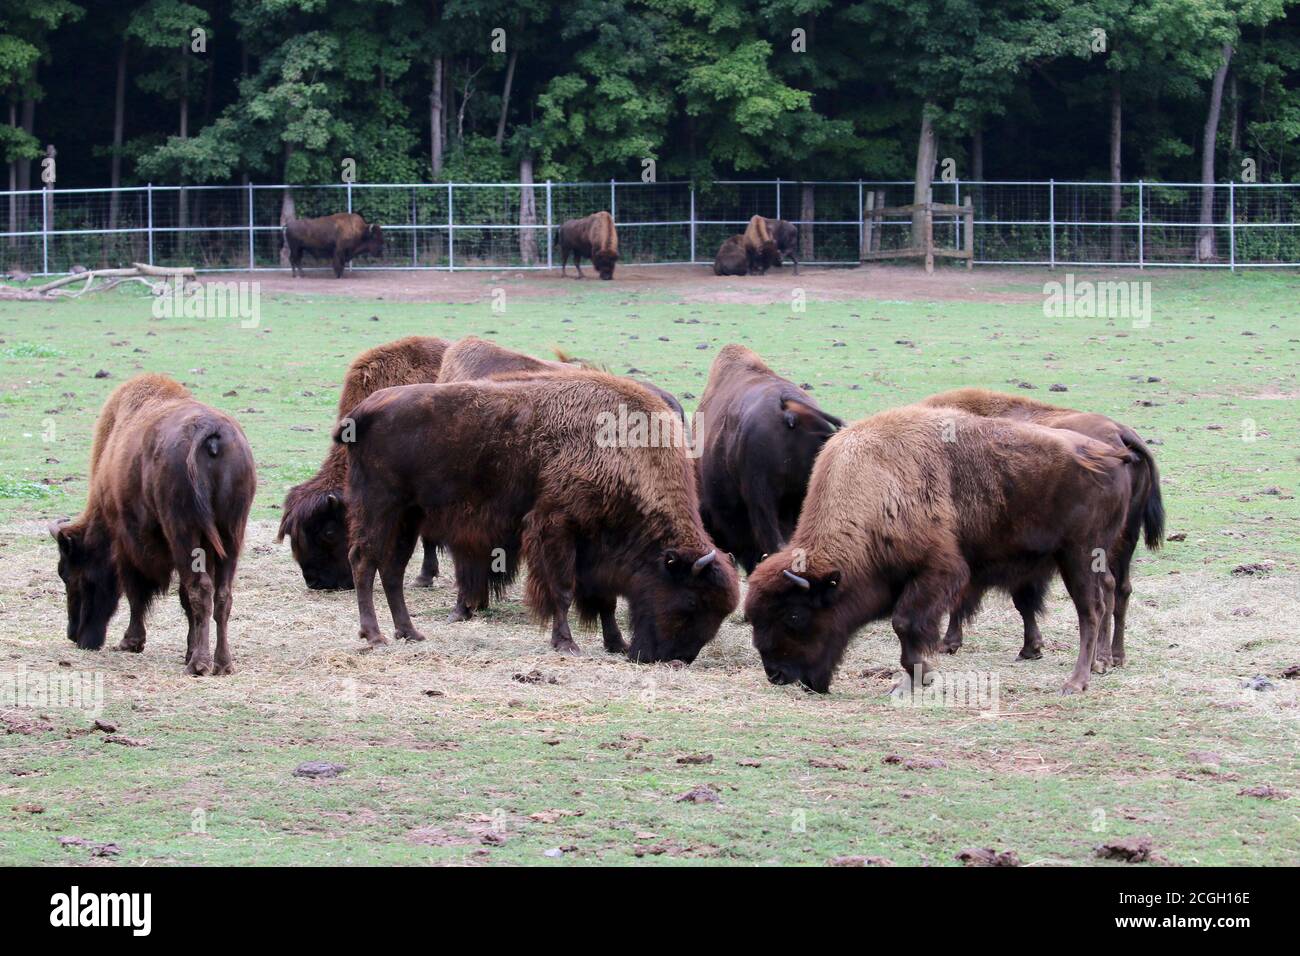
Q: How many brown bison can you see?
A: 11